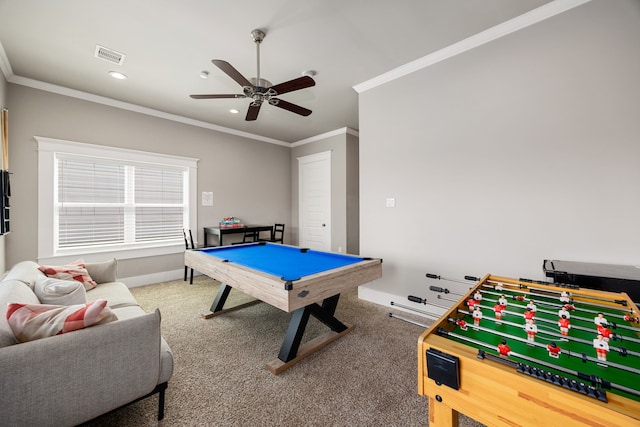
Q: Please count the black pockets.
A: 6